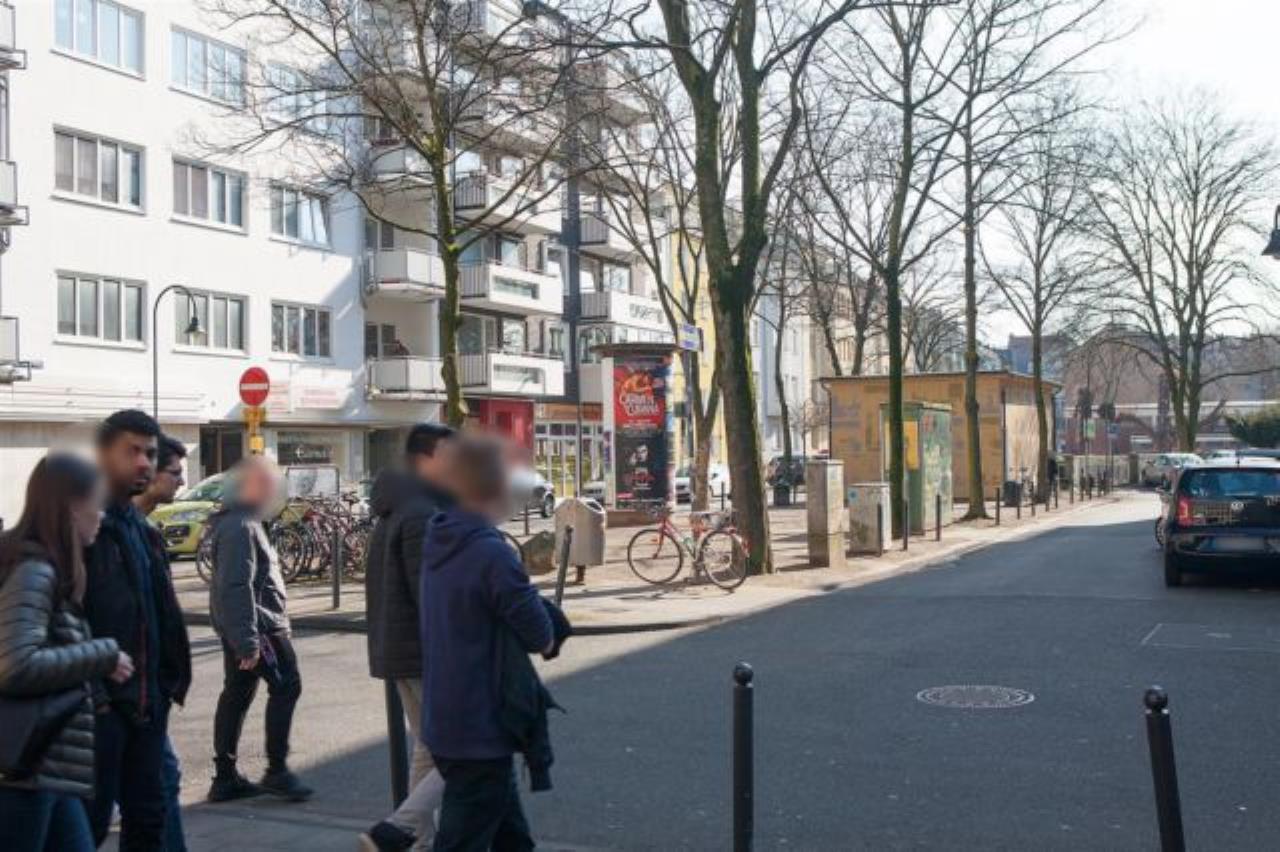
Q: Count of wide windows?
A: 9